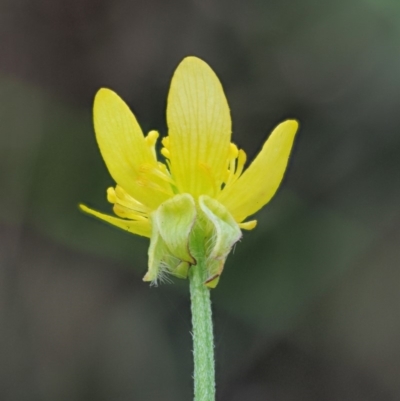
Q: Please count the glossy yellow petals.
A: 4